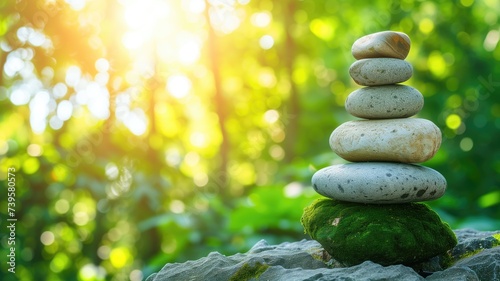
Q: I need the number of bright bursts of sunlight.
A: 1